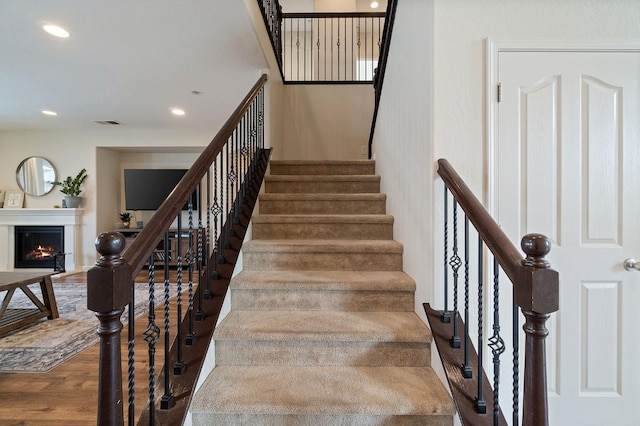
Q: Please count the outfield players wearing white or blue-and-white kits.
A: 0